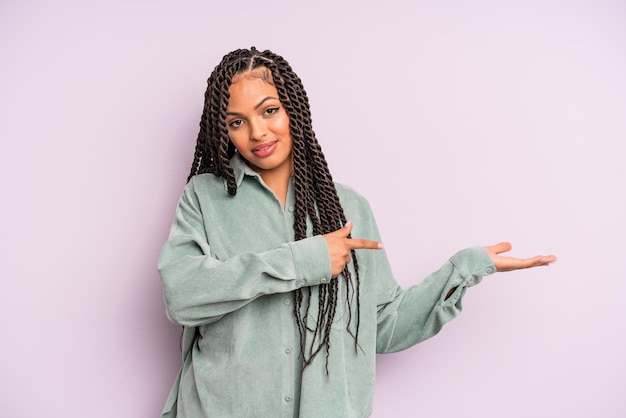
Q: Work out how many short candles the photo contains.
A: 0